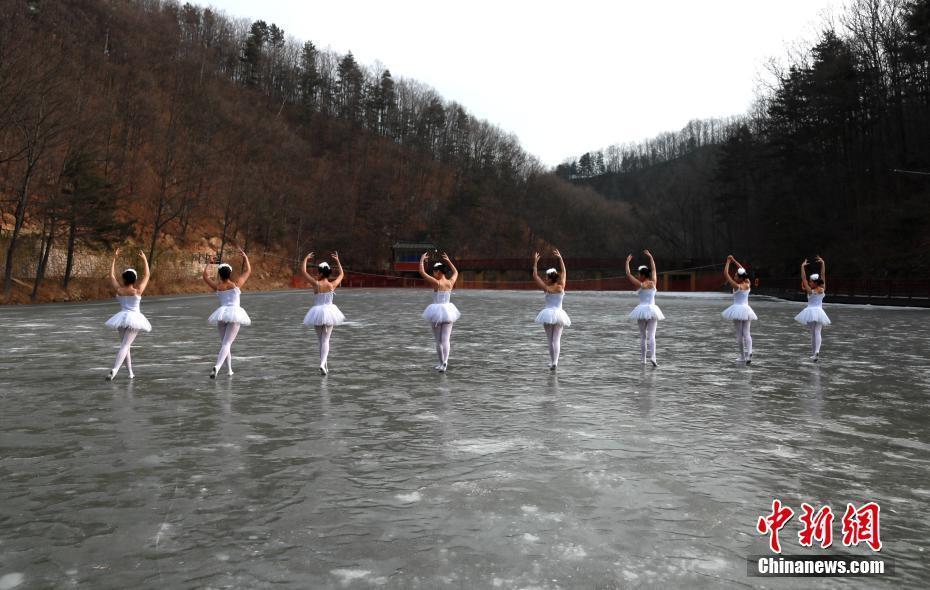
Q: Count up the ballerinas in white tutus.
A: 8